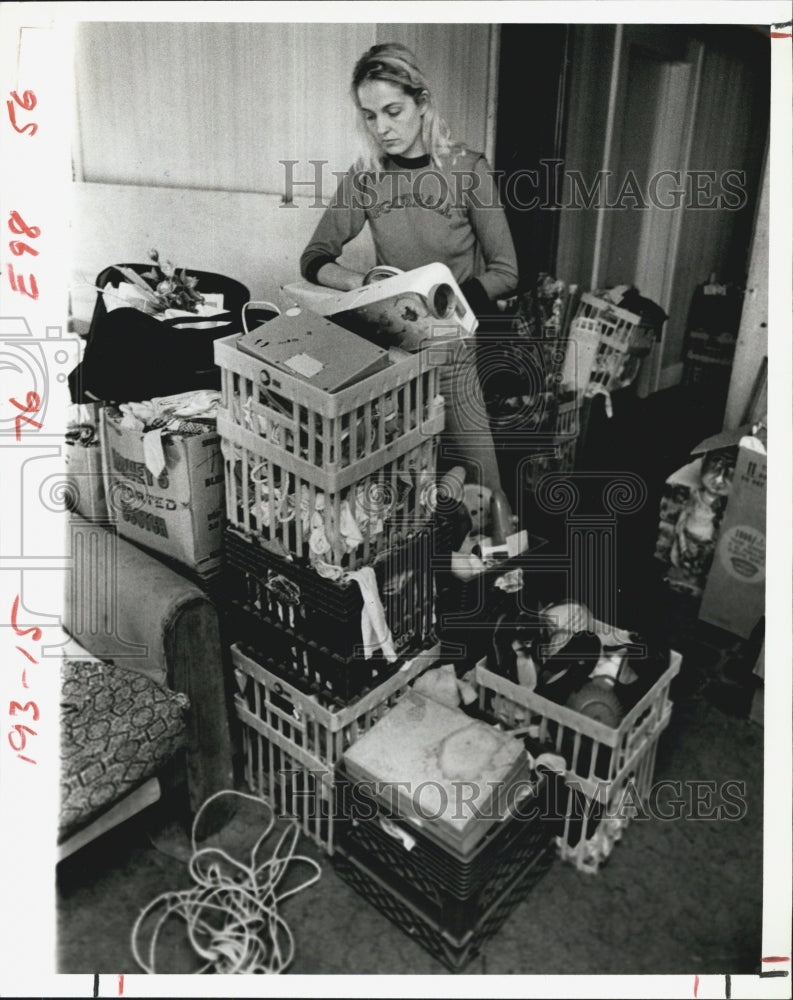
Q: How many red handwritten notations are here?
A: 4